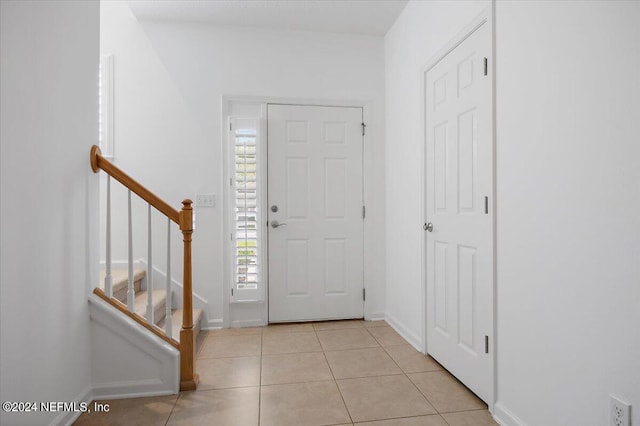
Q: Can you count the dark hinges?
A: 6